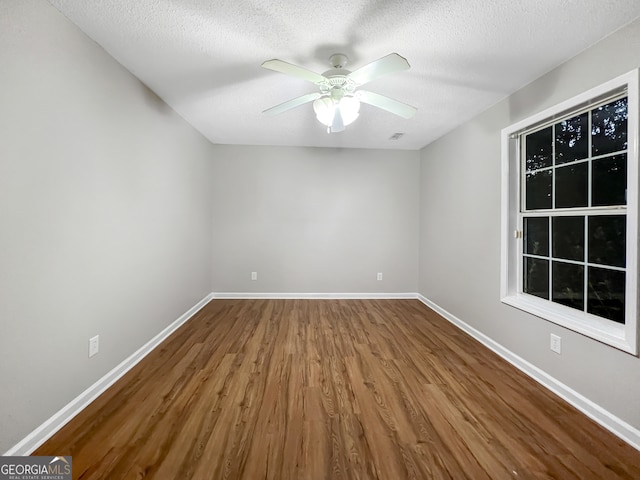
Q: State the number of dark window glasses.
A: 12